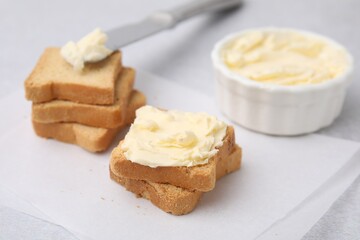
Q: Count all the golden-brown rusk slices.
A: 5